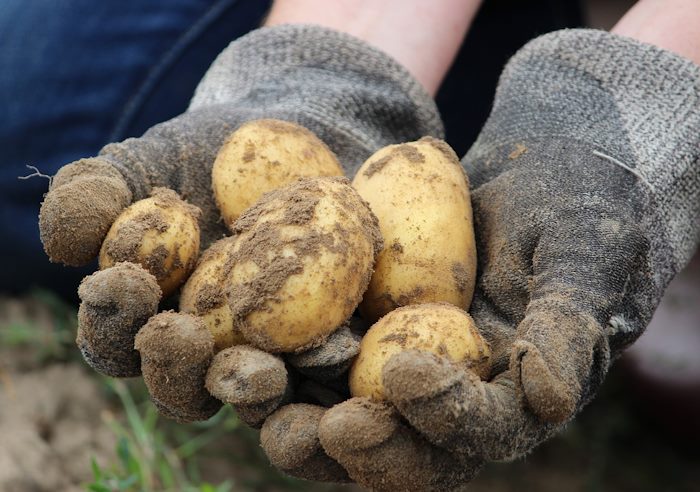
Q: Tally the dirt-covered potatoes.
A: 6